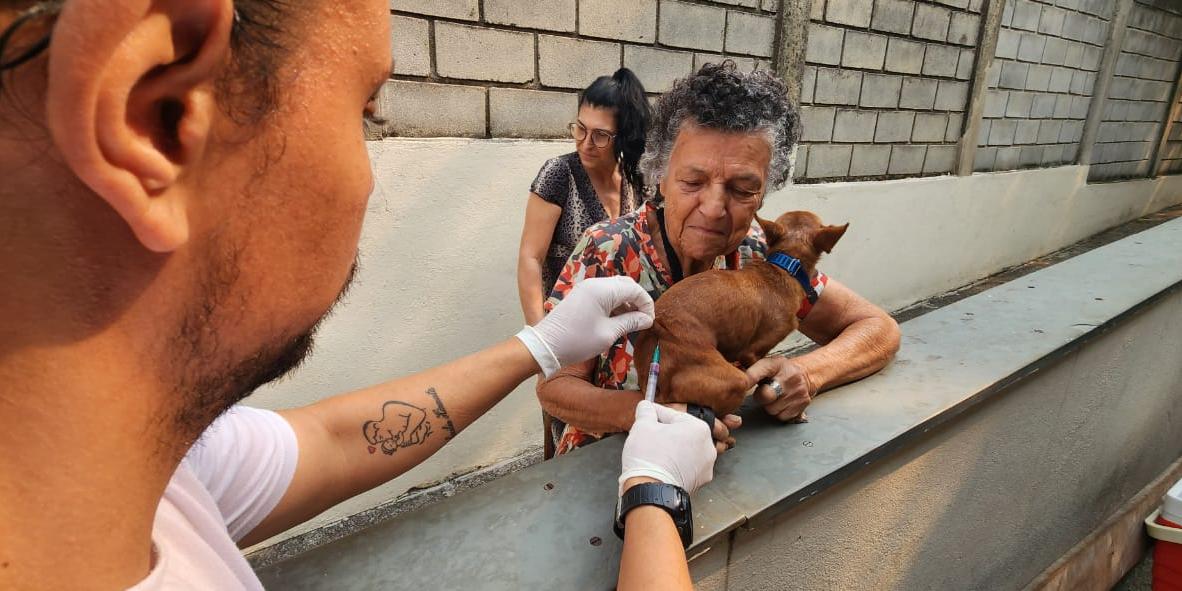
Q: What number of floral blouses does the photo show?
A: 1